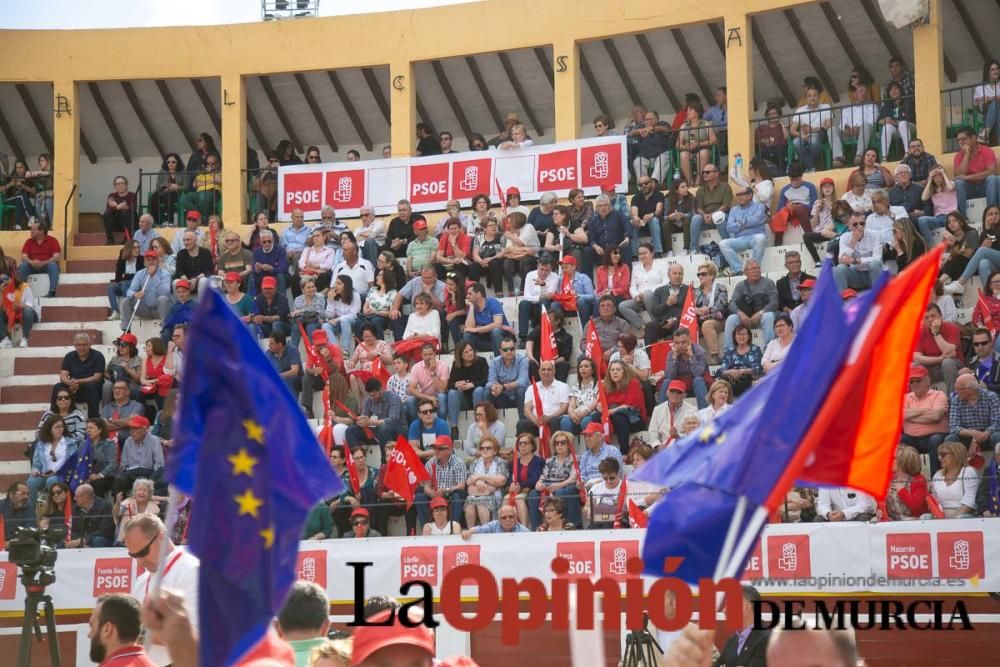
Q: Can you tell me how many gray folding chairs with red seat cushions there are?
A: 0